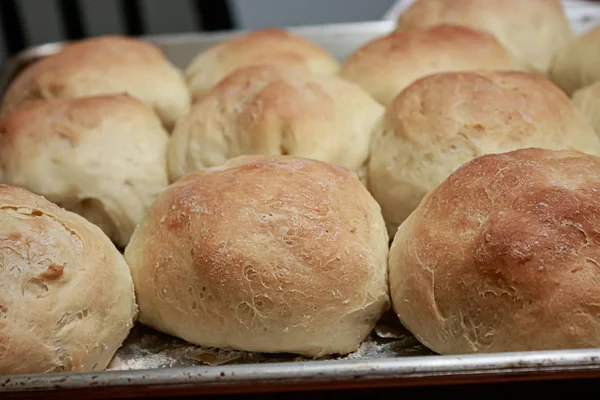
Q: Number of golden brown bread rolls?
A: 12